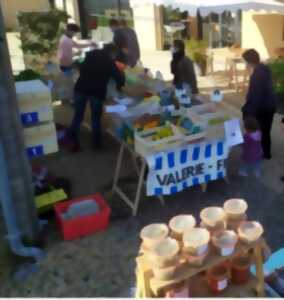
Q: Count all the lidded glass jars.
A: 0